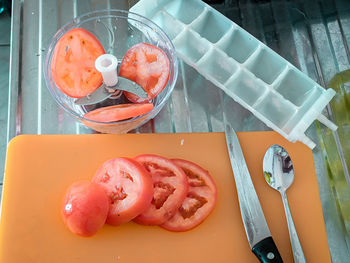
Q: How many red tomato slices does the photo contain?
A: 7